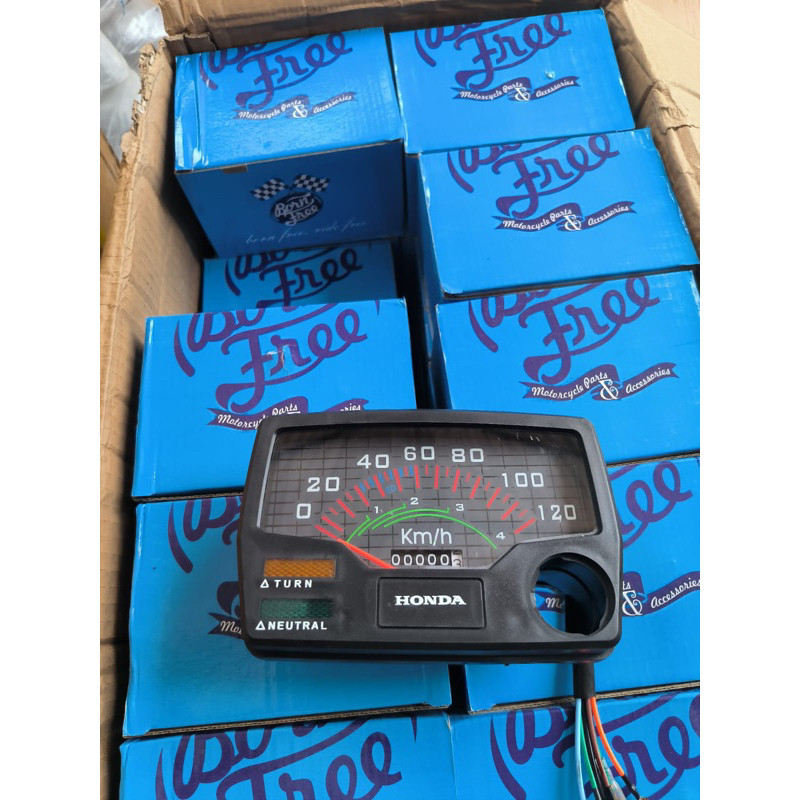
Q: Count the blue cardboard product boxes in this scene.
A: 10